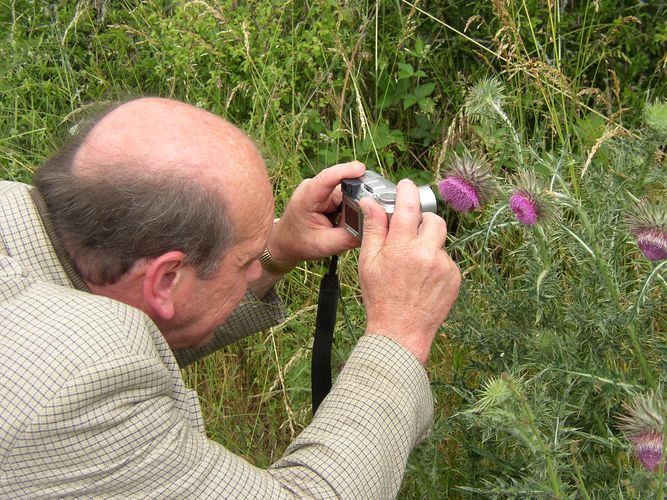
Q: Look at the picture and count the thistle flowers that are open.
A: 4